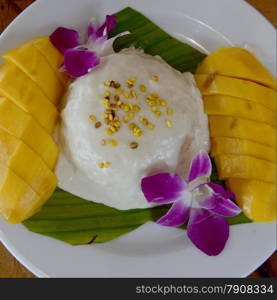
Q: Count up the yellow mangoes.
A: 2